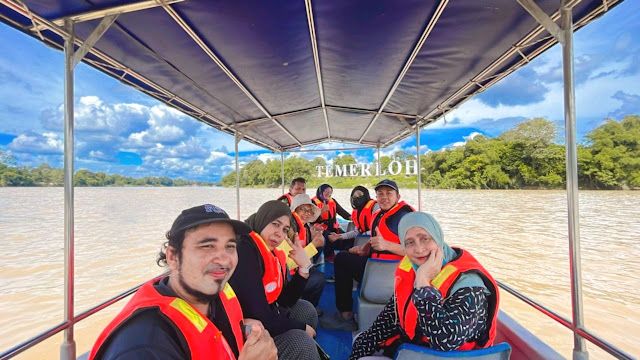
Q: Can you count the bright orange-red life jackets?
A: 8